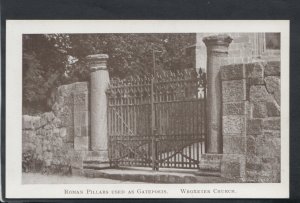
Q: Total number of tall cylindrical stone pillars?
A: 2